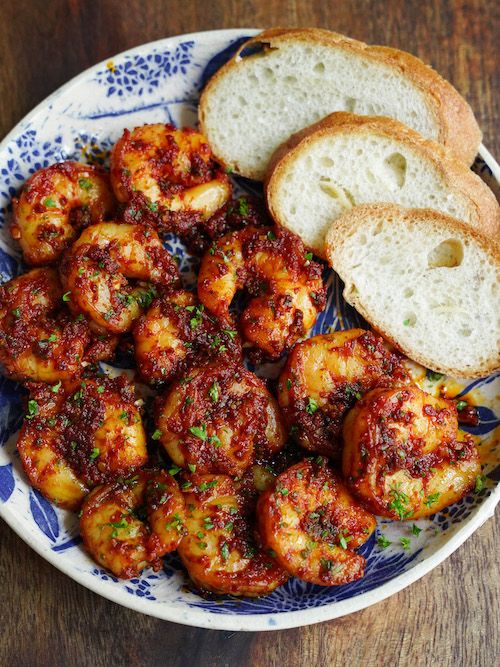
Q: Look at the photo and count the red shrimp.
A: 13